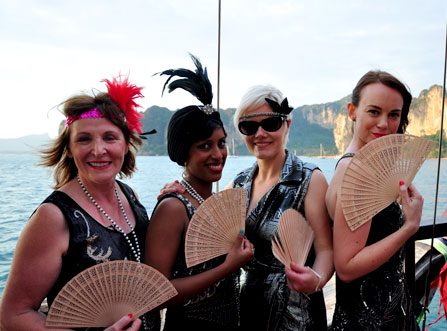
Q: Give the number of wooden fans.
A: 4